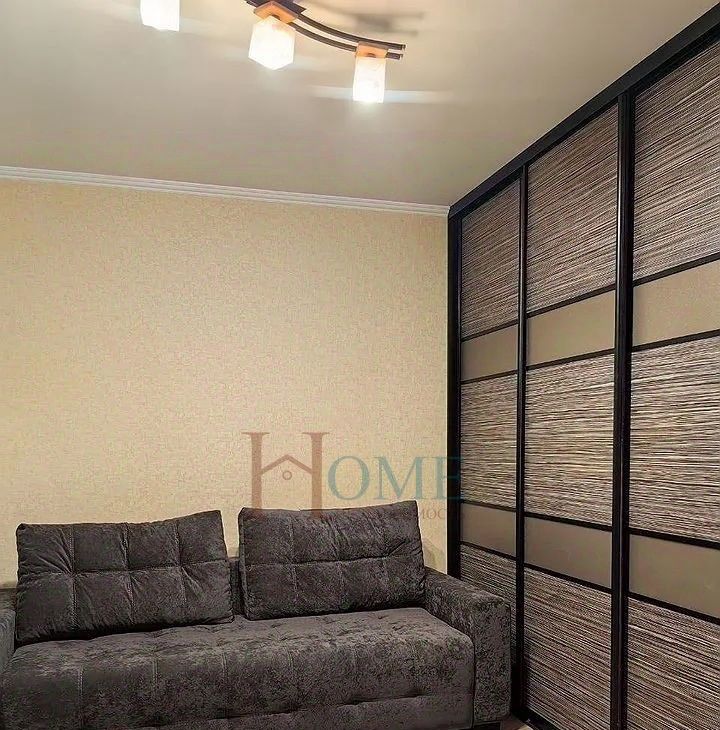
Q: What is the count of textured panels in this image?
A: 9